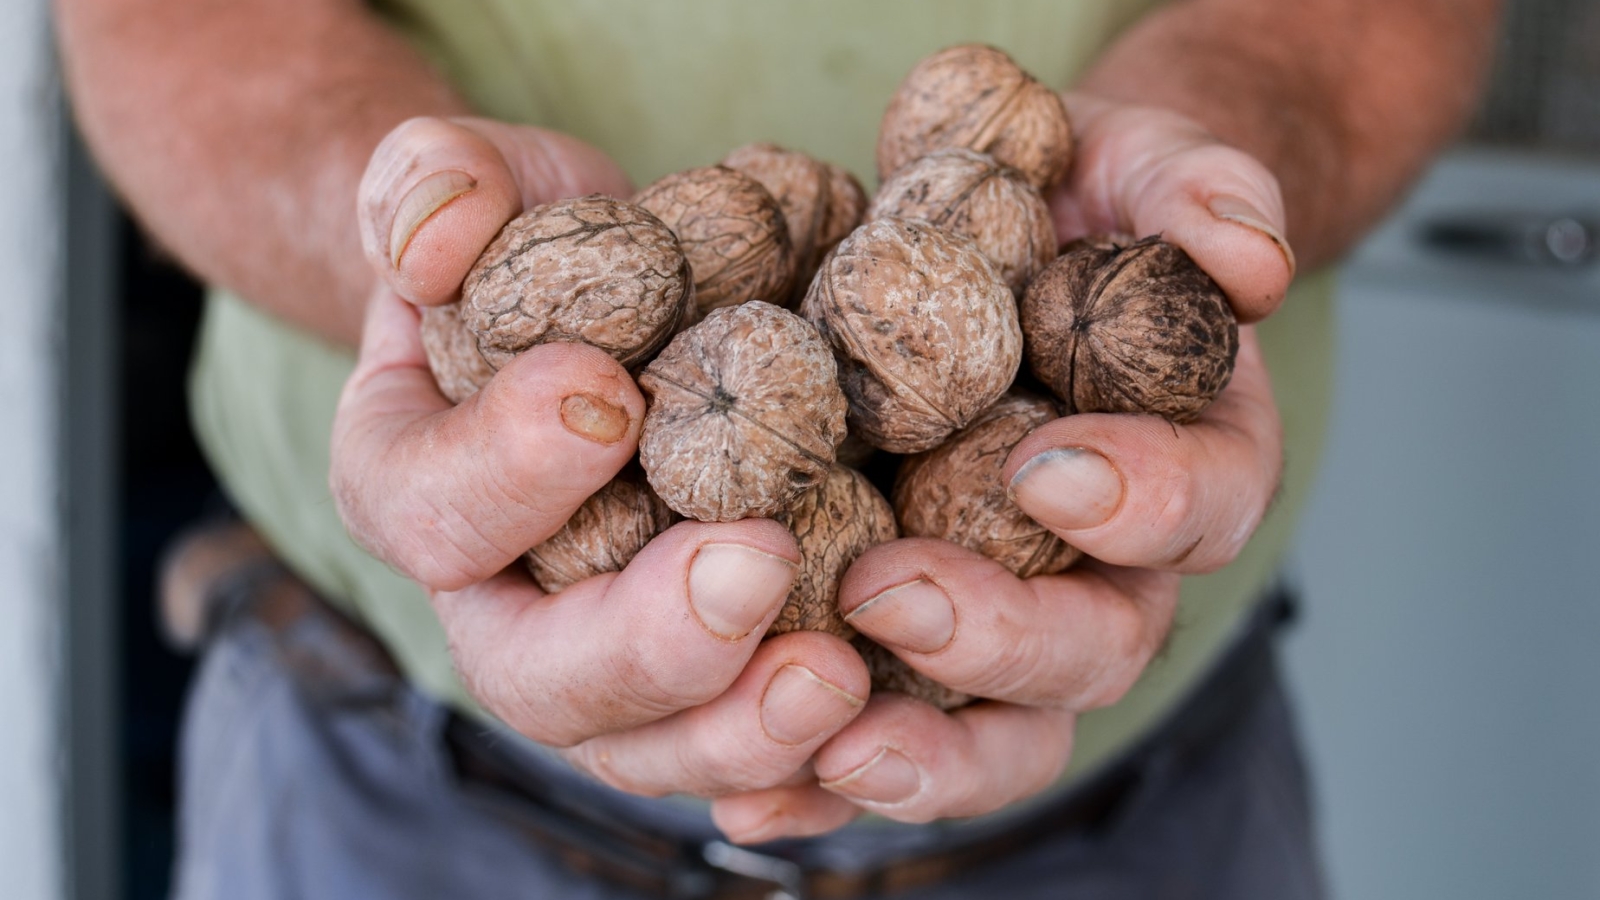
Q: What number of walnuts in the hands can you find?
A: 13